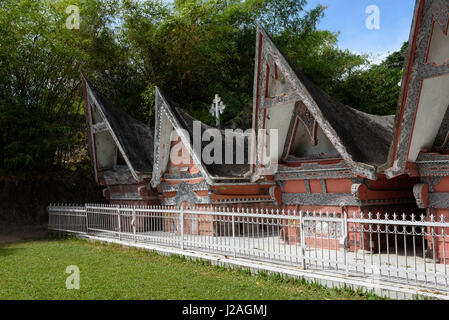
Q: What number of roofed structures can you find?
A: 4